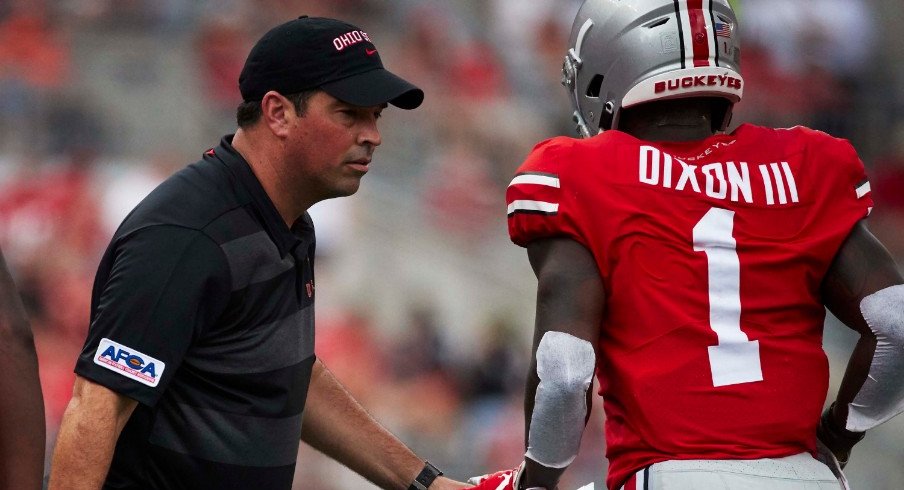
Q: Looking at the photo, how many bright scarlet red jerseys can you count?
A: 1